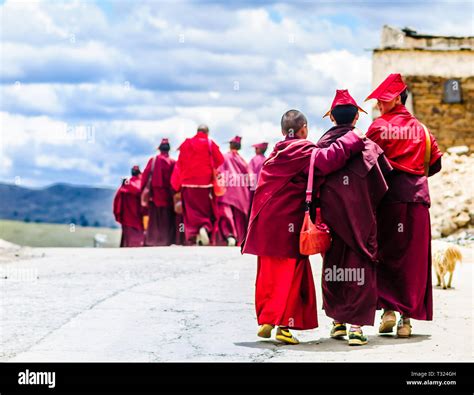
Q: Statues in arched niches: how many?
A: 0